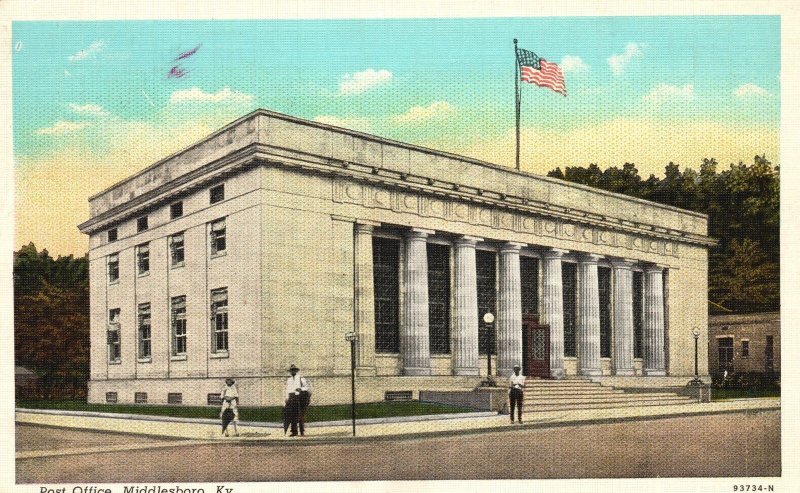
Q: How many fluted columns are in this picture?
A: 8